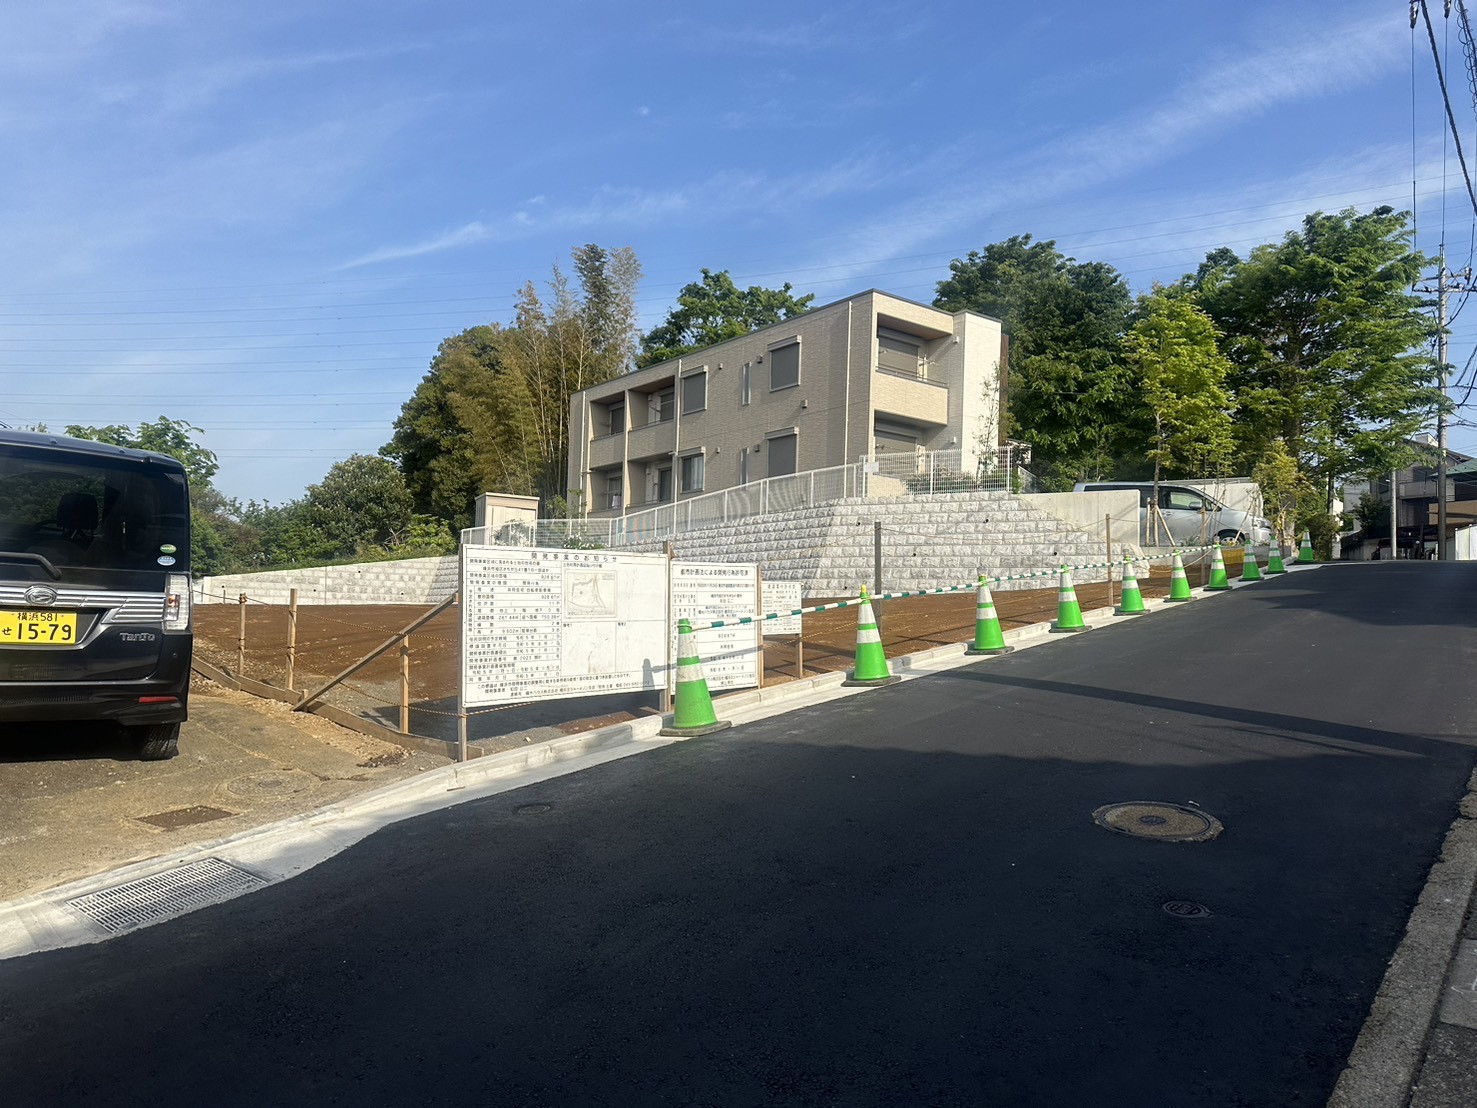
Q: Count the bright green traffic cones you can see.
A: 10